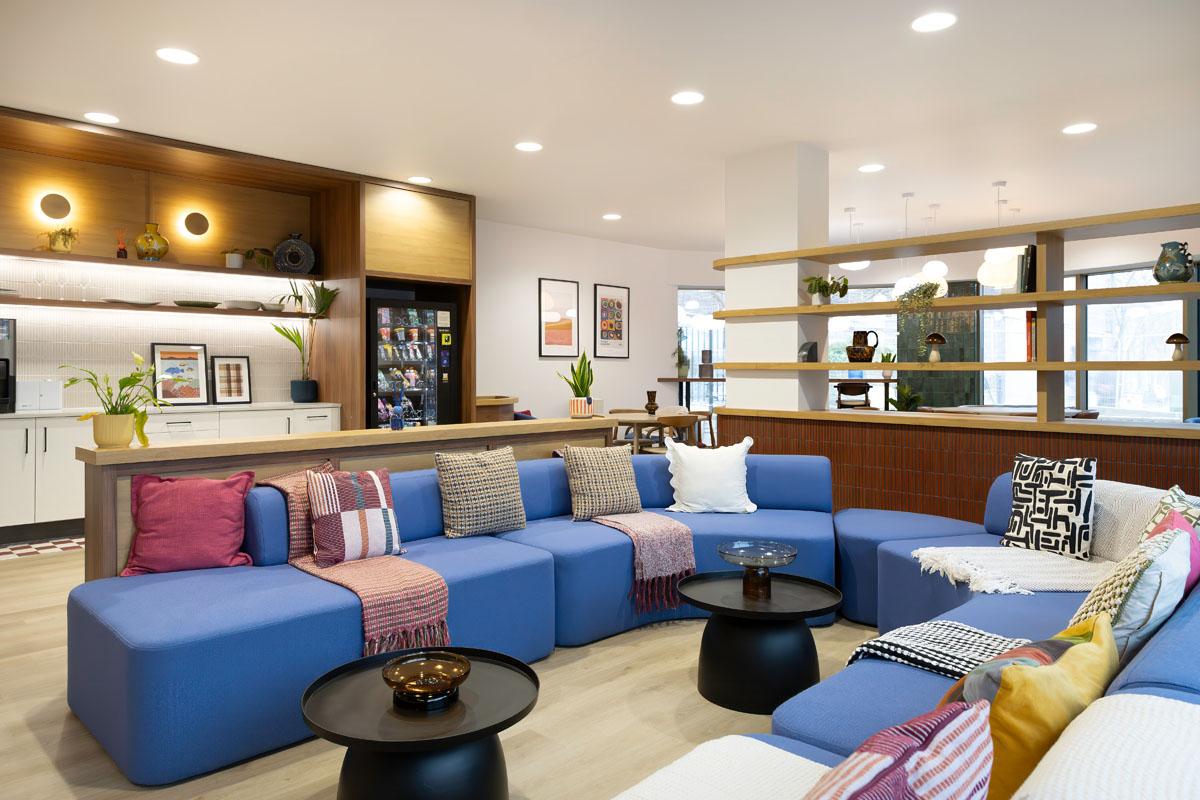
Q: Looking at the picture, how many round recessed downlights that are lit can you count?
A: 9